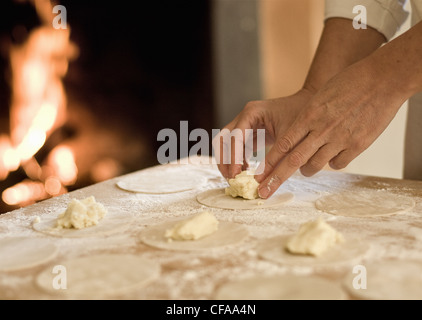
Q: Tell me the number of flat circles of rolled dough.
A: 10